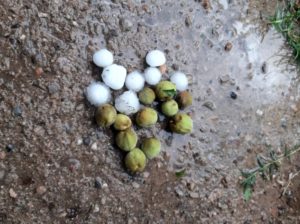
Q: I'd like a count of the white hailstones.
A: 8